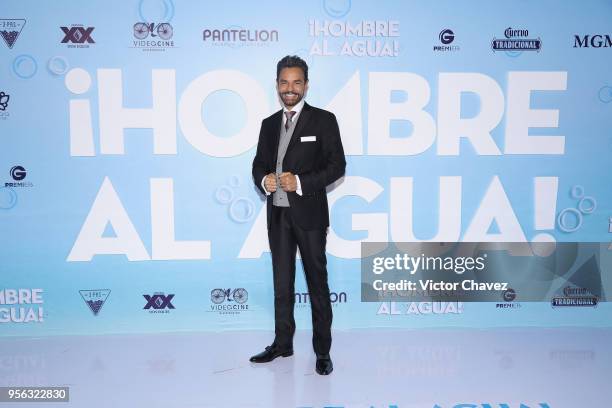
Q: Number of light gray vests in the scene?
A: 1